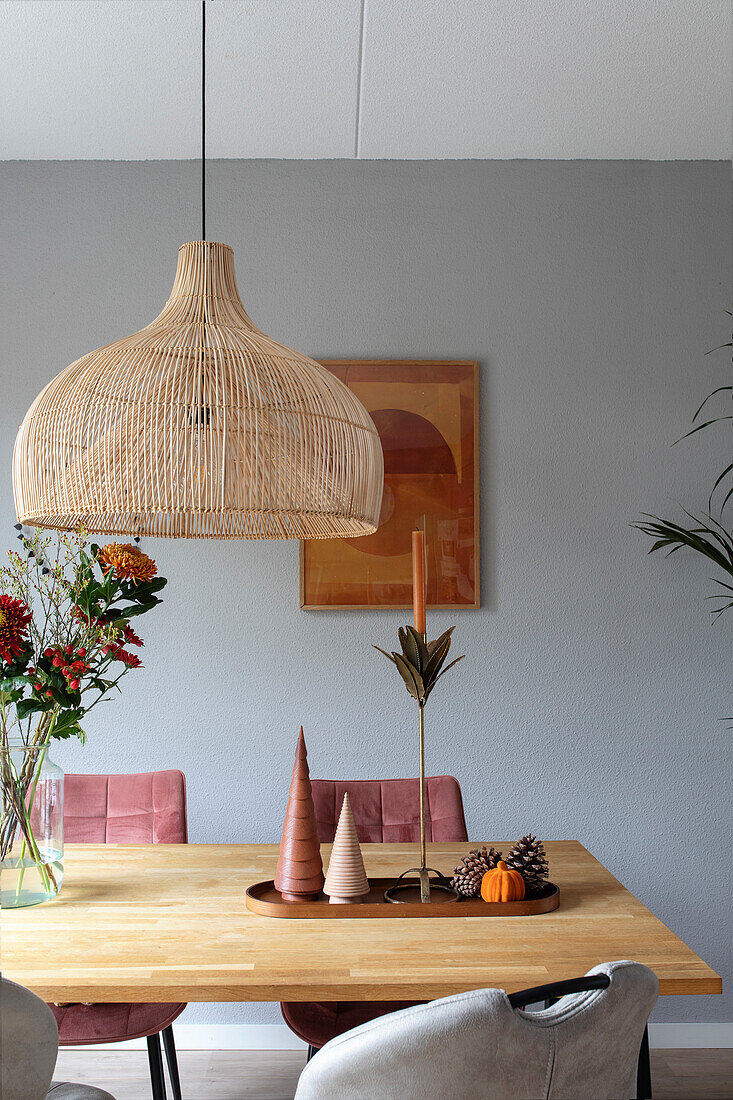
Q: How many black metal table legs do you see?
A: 1